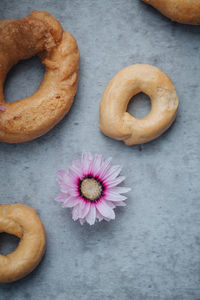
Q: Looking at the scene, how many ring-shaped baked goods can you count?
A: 4